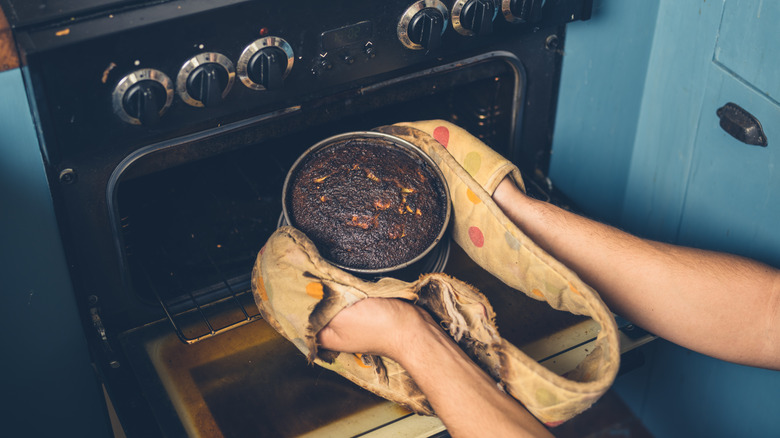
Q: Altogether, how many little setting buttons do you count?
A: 3